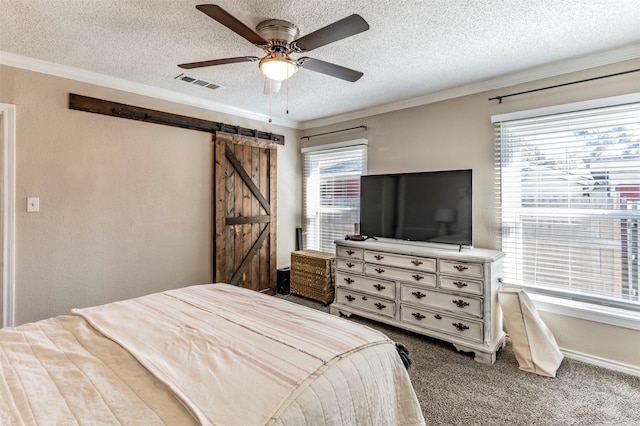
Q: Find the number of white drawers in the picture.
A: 10